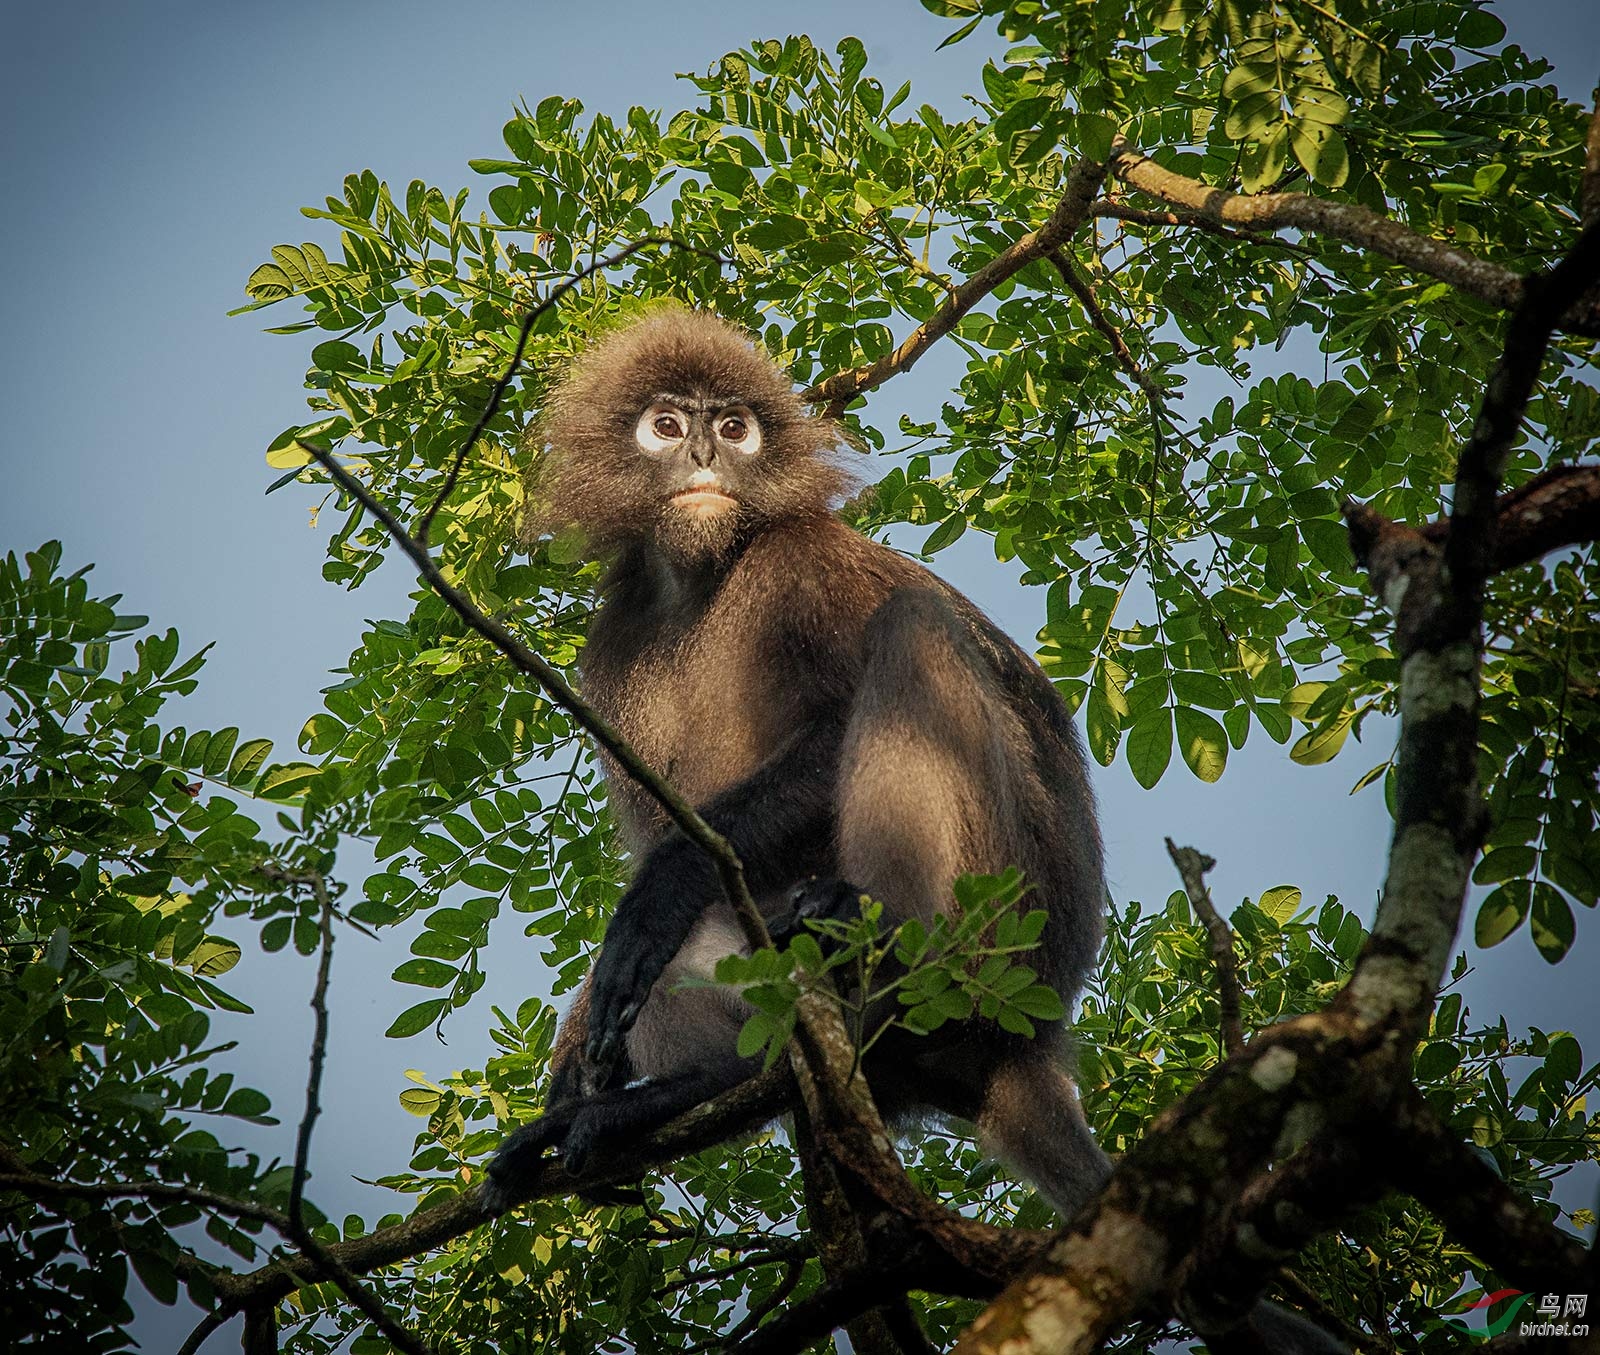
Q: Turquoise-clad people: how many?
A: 0